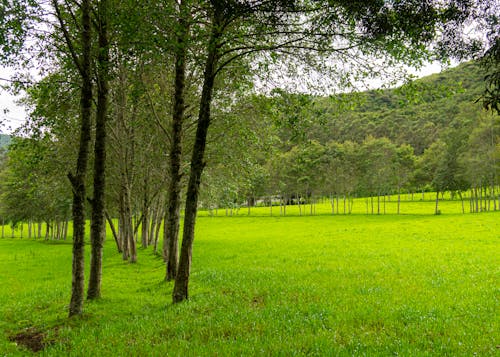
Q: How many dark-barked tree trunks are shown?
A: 4